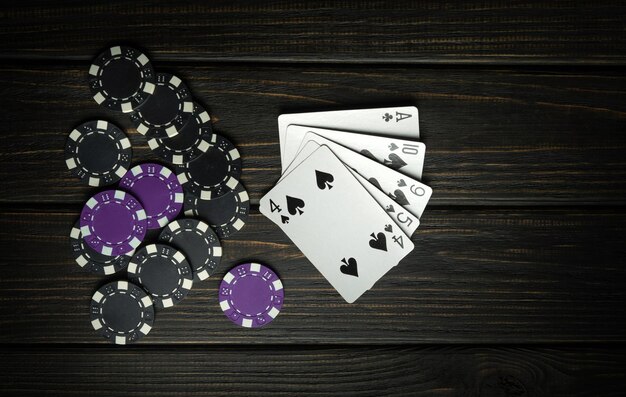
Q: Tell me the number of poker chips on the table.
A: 13